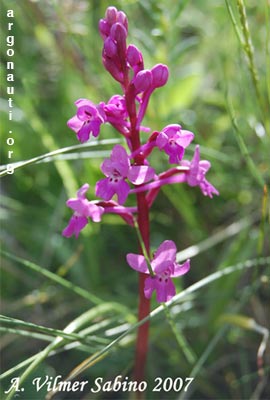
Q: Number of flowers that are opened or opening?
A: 7